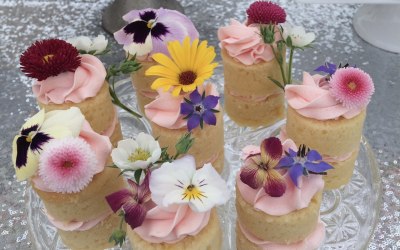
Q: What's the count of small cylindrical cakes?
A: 8